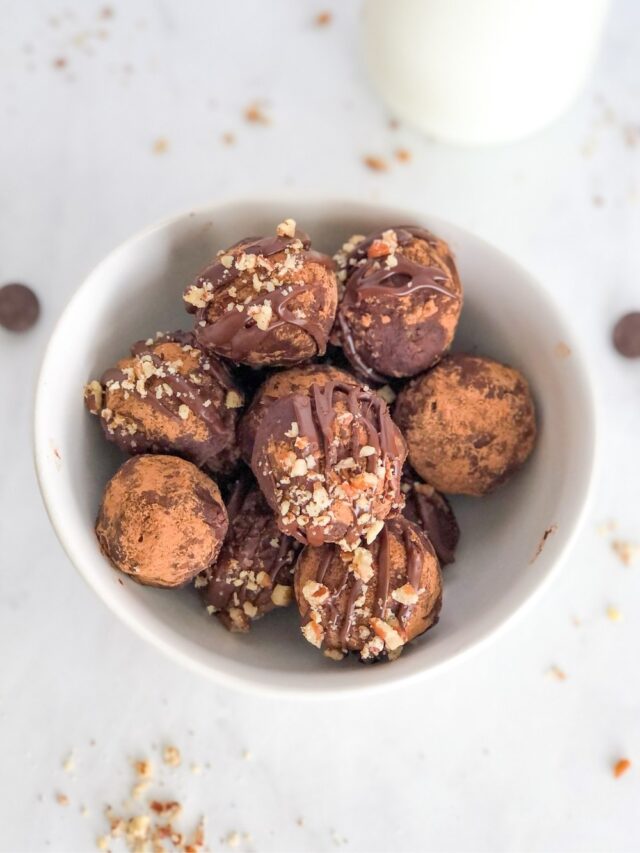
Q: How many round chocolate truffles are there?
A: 10